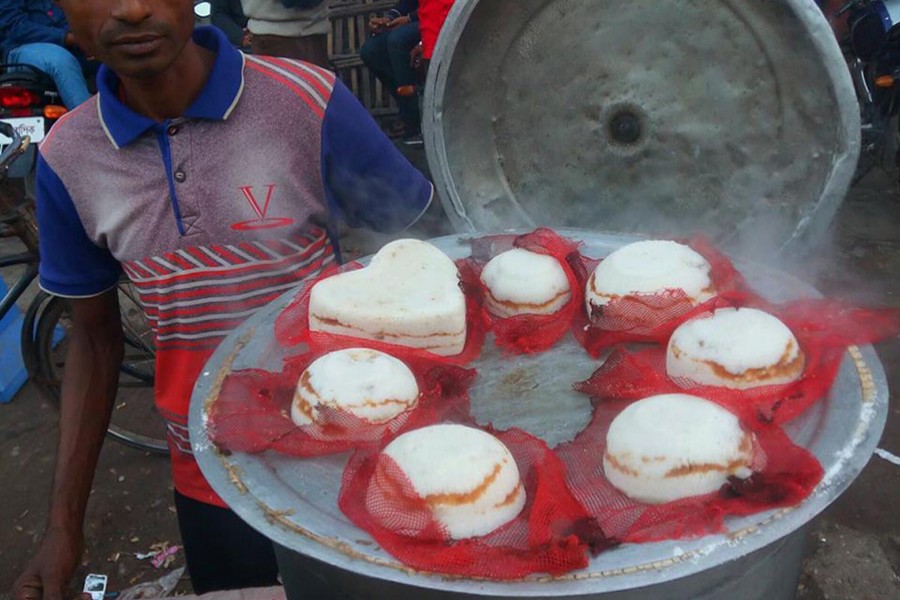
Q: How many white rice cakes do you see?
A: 7